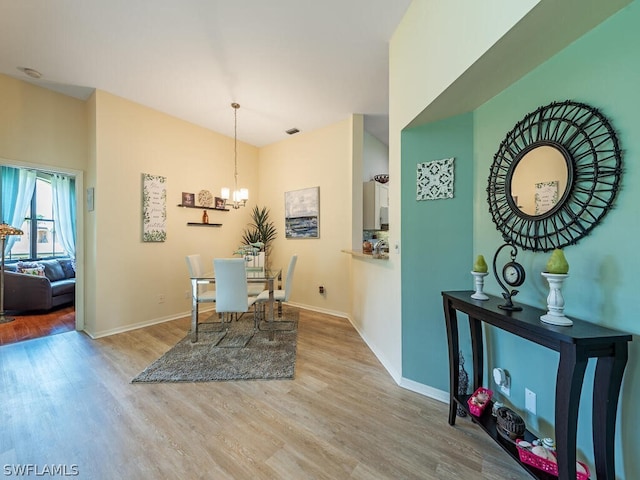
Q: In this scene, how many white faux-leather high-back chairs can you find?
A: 4